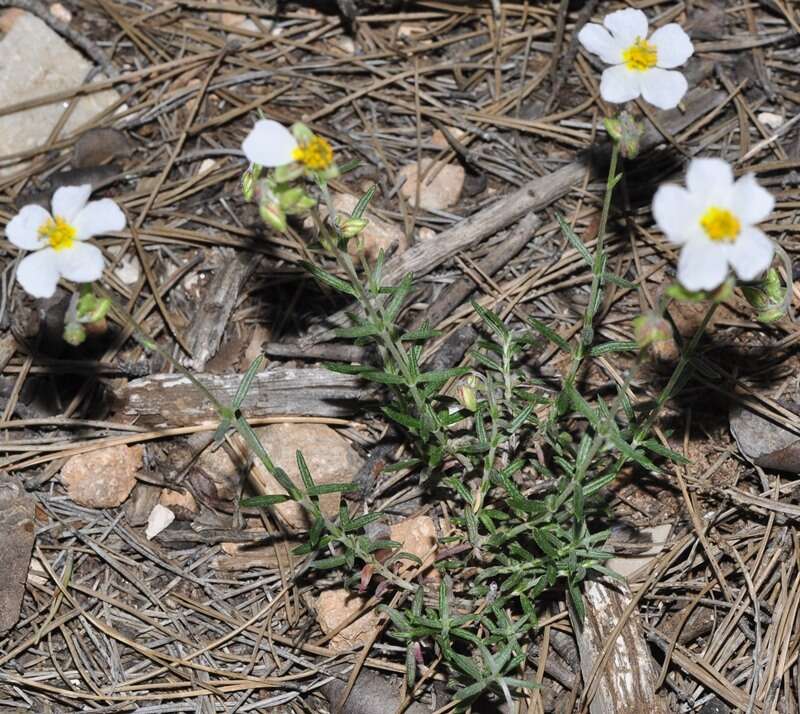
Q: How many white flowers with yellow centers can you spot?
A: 4